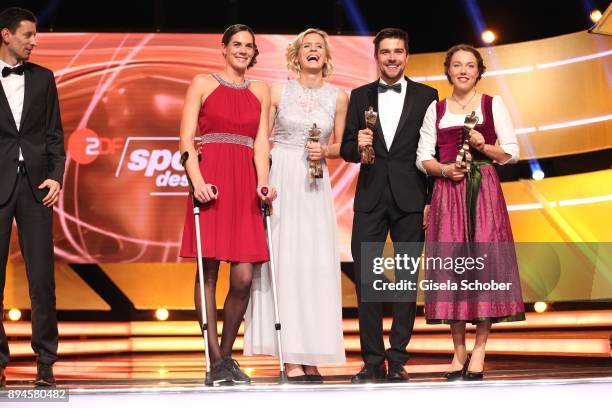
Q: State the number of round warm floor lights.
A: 3